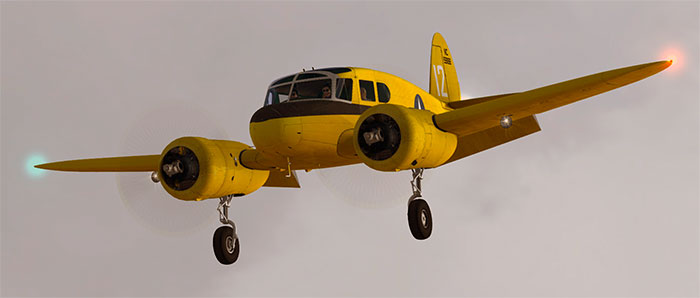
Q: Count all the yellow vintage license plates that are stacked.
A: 0